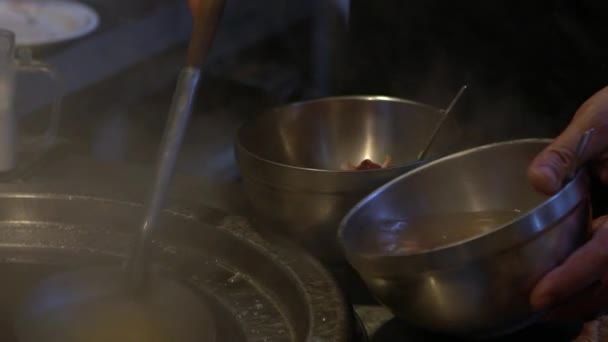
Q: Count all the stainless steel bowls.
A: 2